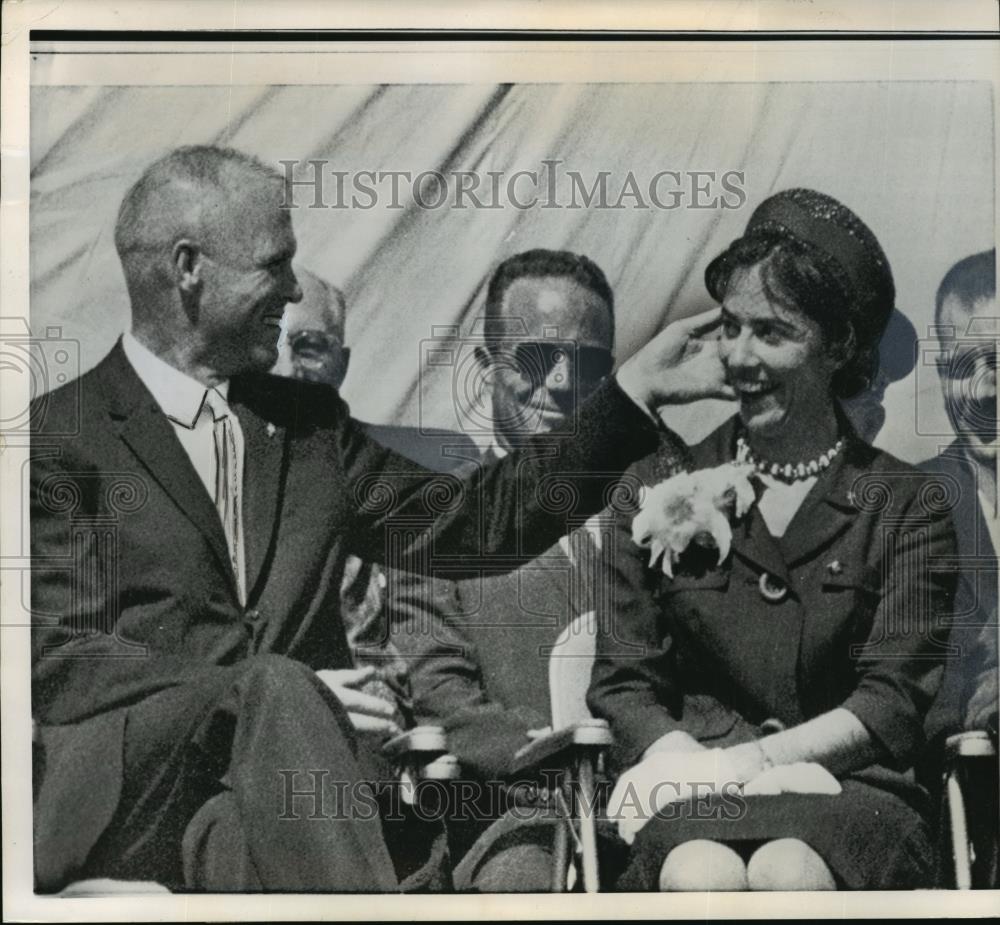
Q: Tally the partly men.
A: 3